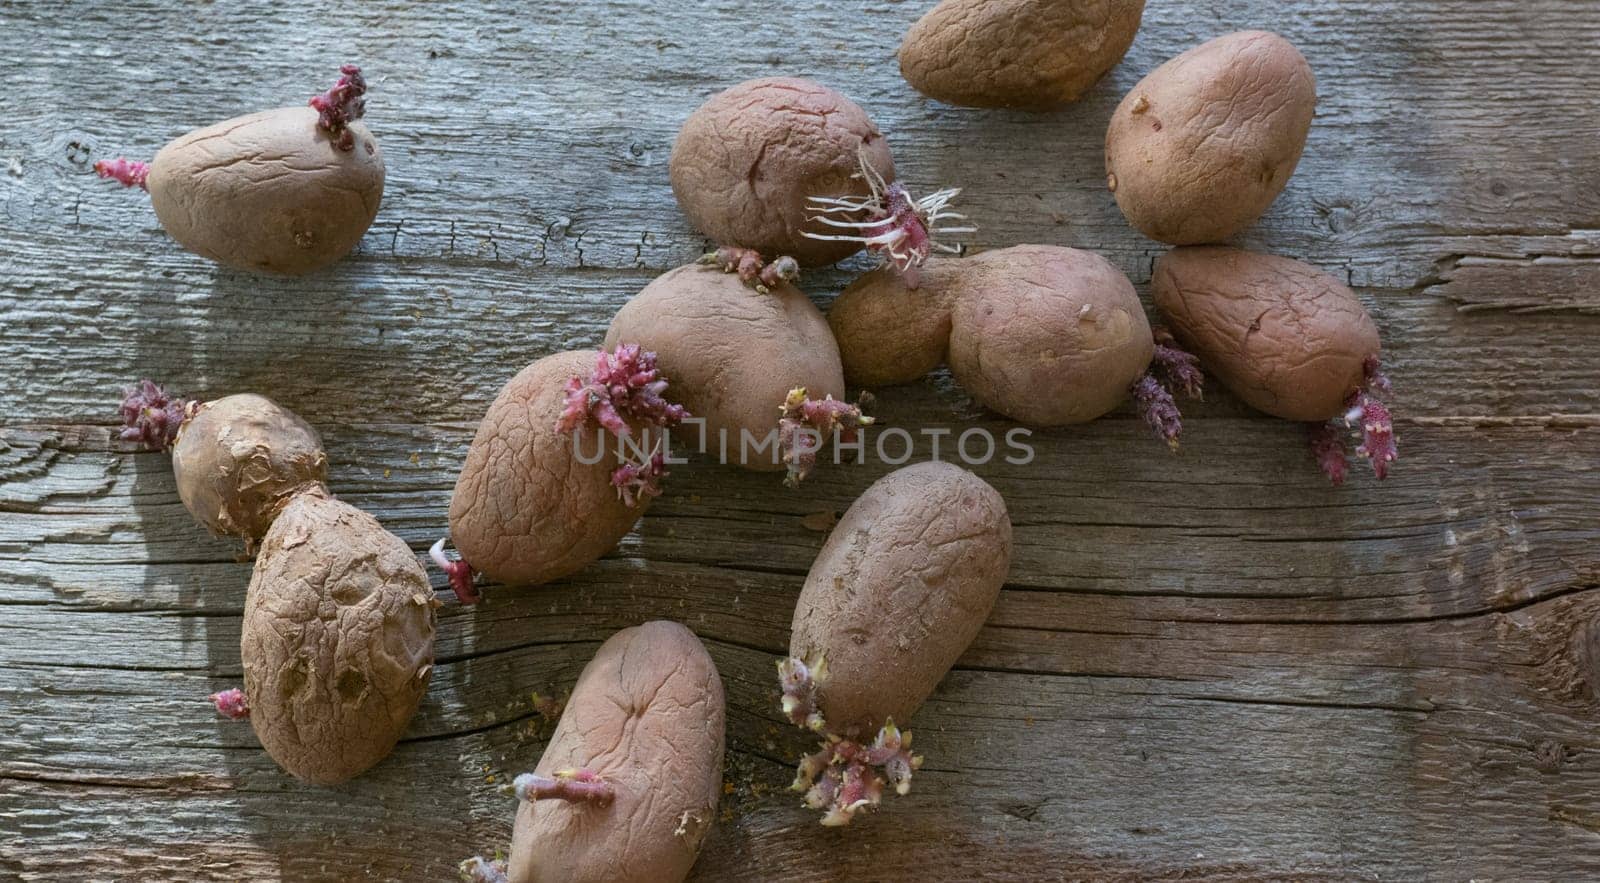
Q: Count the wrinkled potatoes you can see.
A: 11